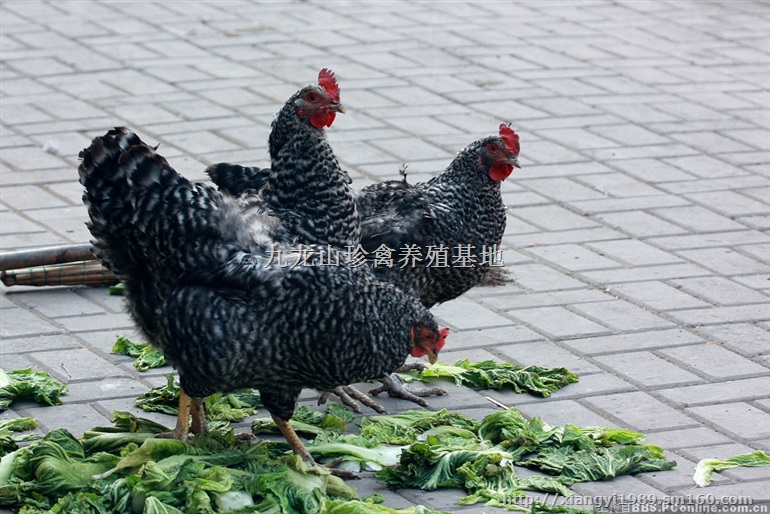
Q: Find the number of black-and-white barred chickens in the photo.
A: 3